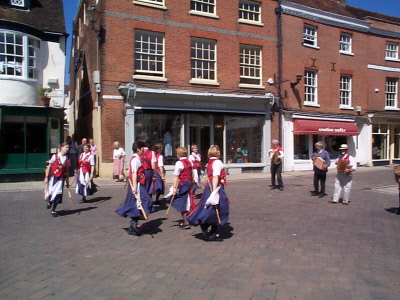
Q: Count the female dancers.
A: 8